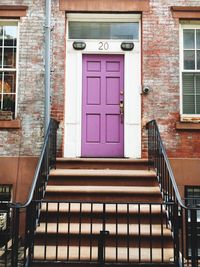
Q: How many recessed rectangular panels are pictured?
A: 6